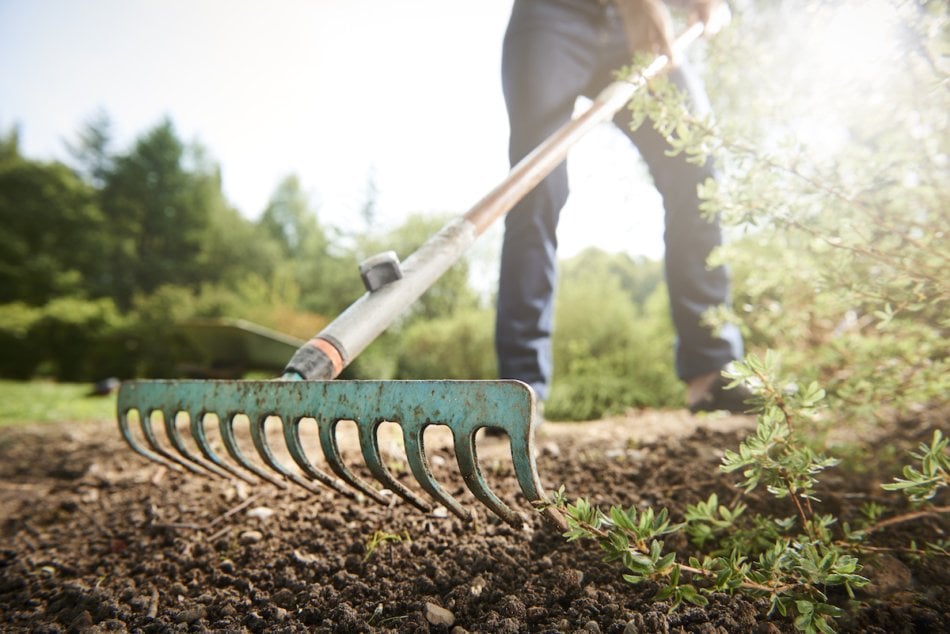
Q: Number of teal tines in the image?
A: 12